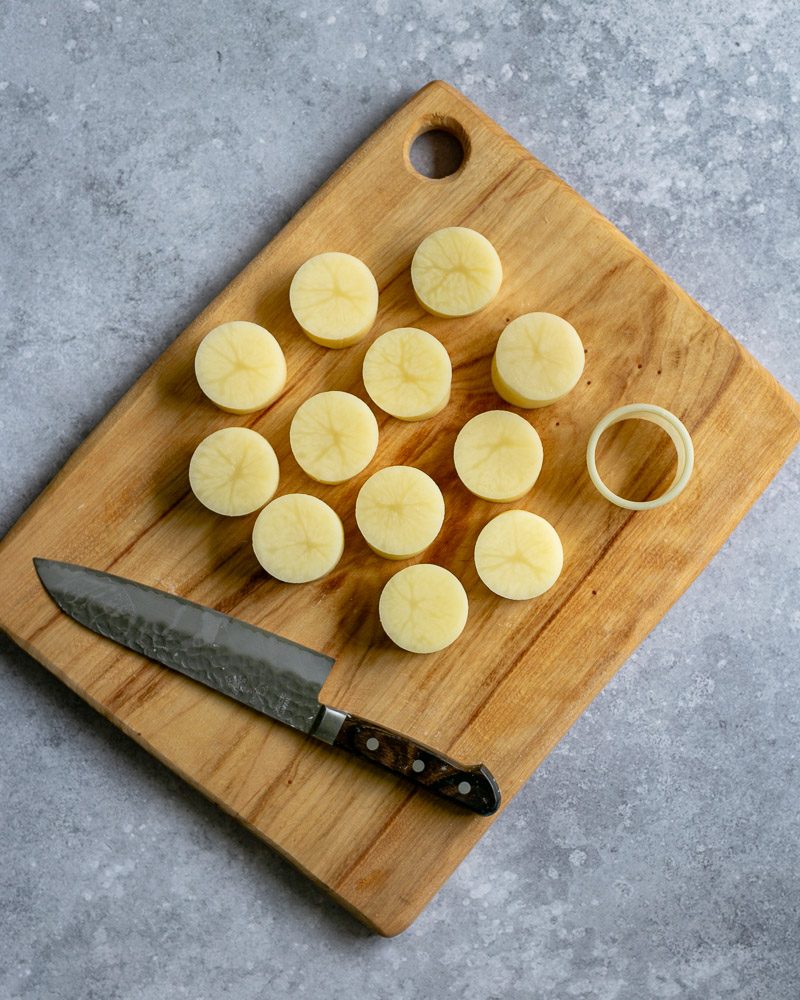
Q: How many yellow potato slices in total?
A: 12